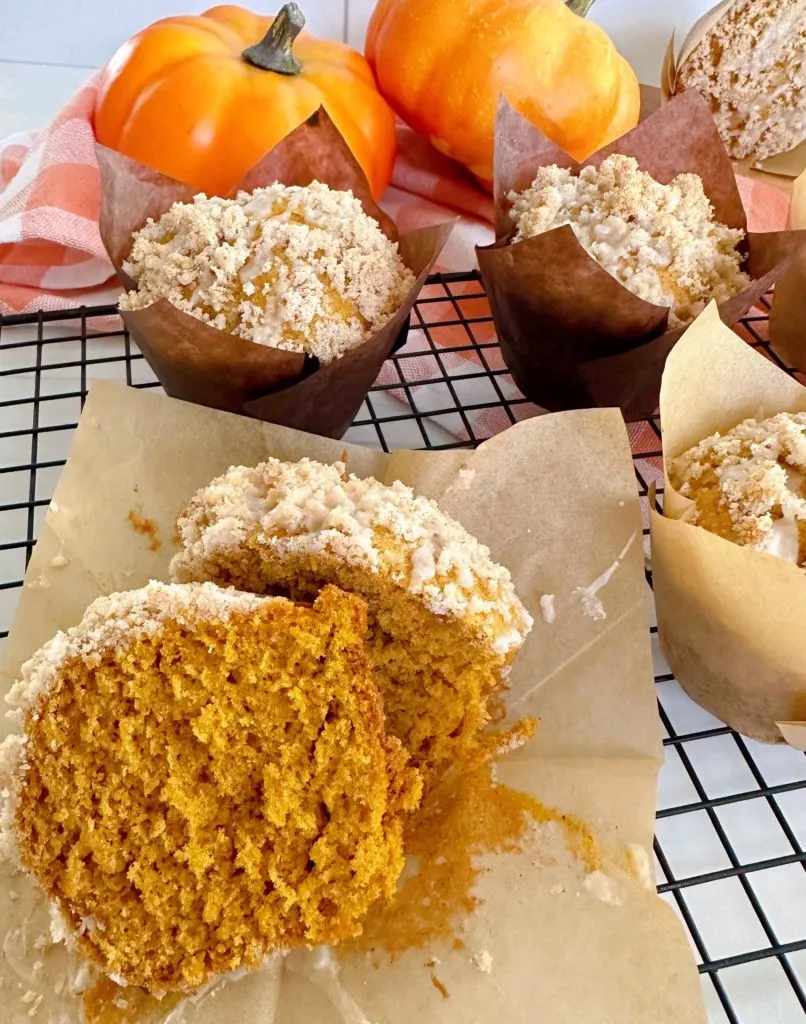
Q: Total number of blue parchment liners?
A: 0